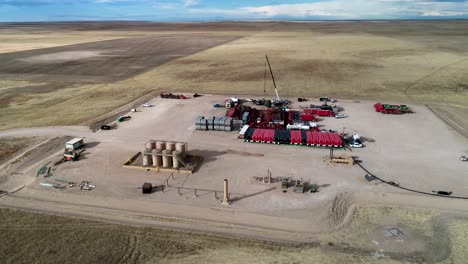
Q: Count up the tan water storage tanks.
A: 8